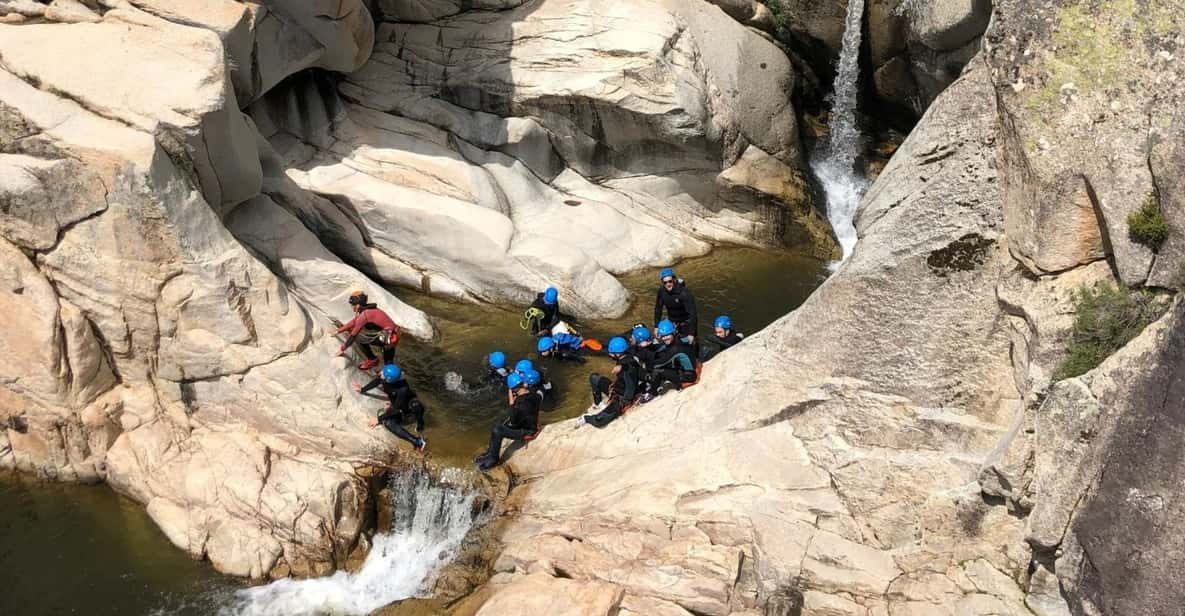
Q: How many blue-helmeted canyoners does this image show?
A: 12